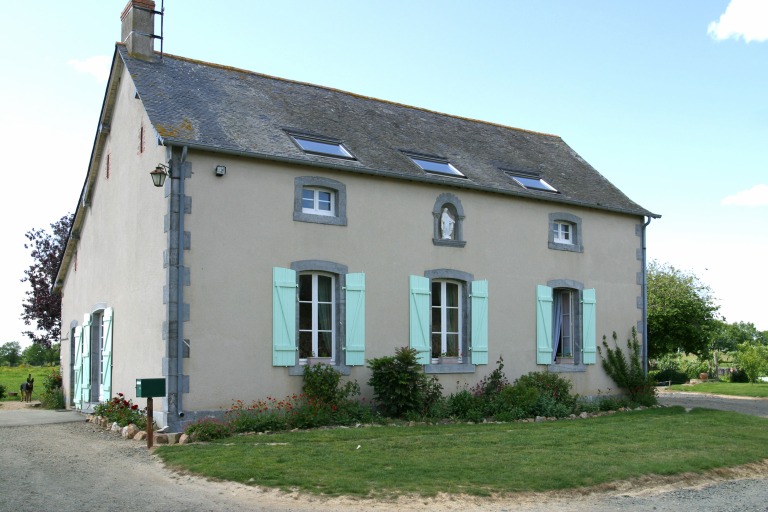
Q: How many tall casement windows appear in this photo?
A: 3